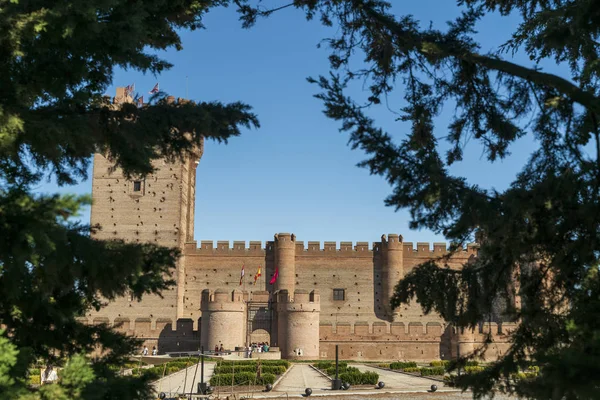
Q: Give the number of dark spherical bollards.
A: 7